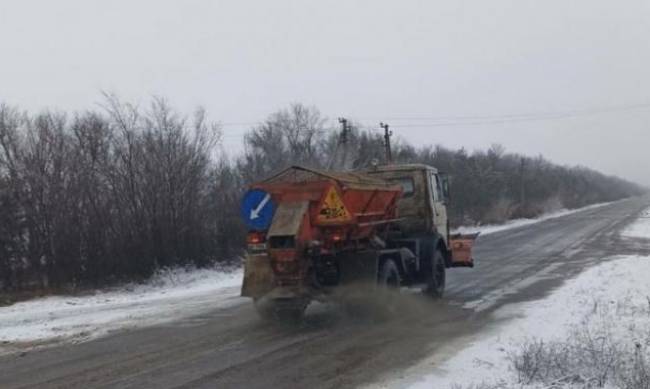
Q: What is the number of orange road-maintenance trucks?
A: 1